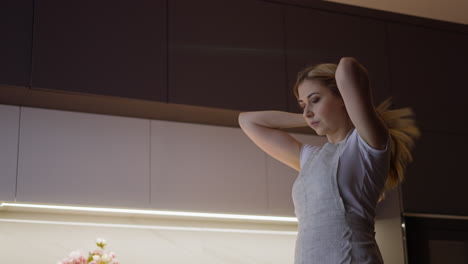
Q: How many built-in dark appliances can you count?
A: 1